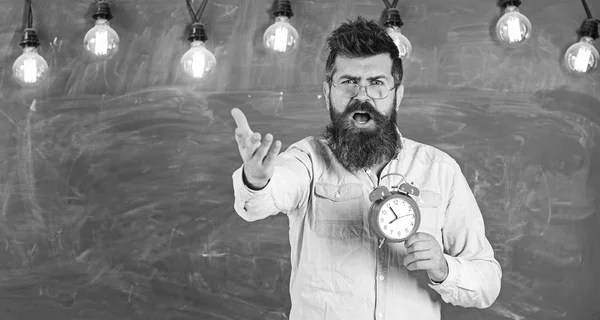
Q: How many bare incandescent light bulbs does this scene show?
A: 7